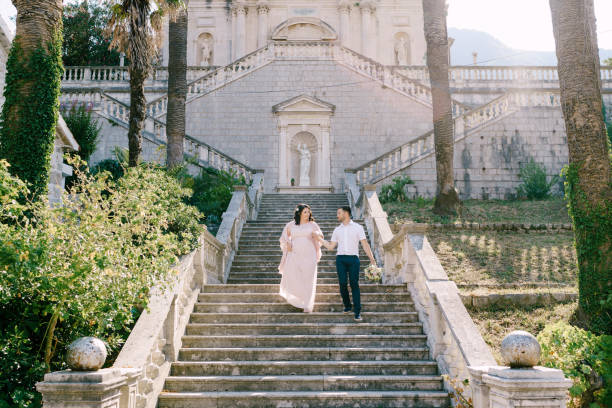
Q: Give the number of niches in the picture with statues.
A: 3